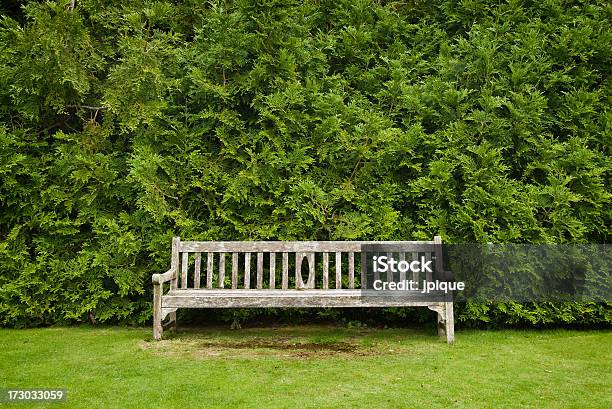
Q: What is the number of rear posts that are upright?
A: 2